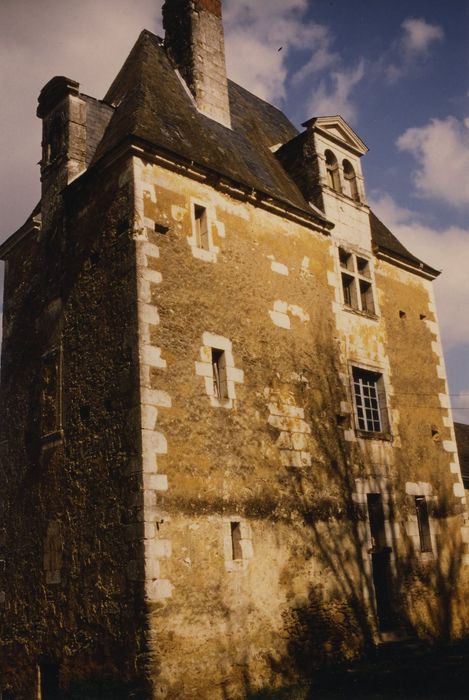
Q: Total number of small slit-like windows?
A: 4